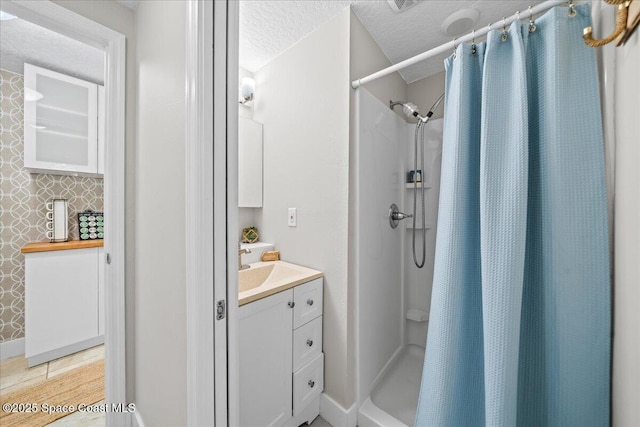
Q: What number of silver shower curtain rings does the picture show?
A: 7